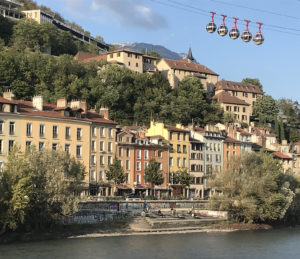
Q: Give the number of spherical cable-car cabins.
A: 5